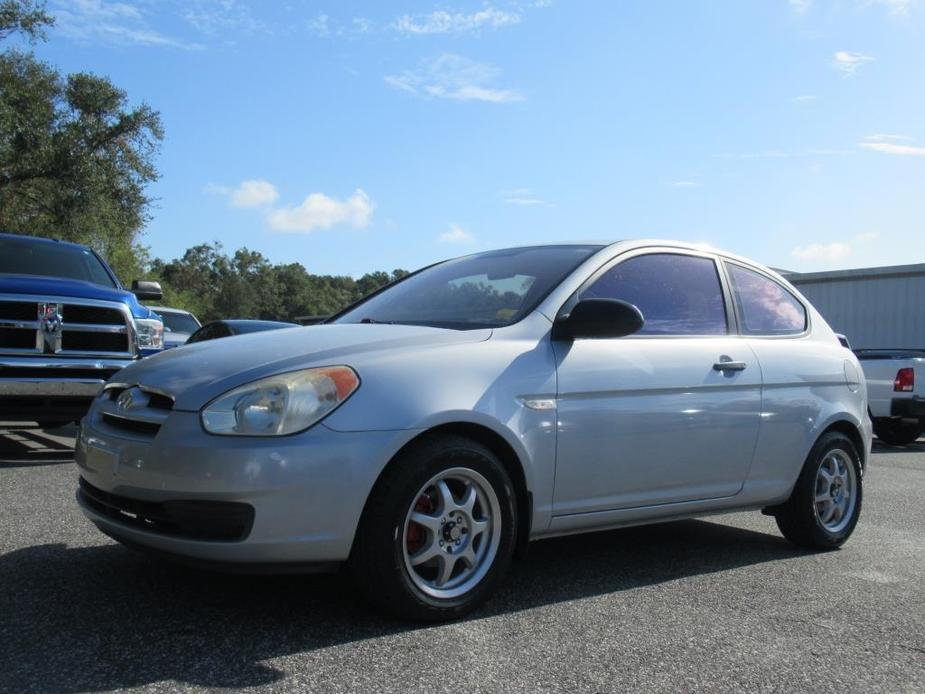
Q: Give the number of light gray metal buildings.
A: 1